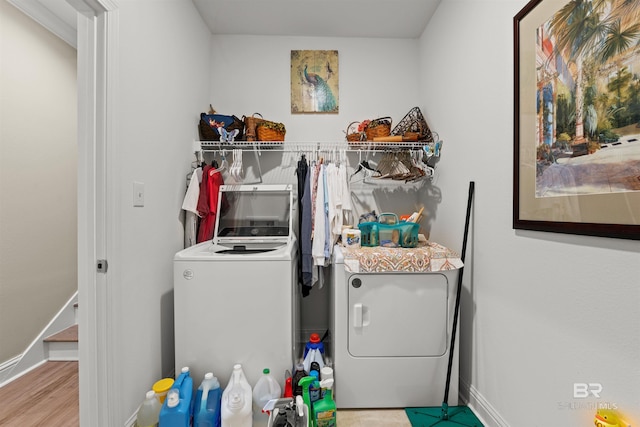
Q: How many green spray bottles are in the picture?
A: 2